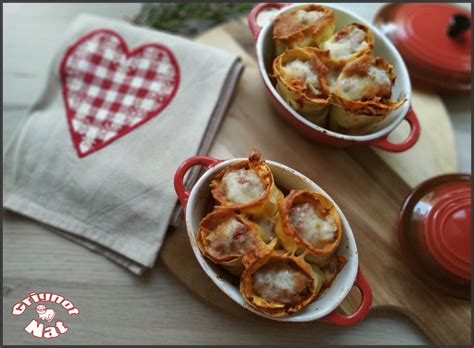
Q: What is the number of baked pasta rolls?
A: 8